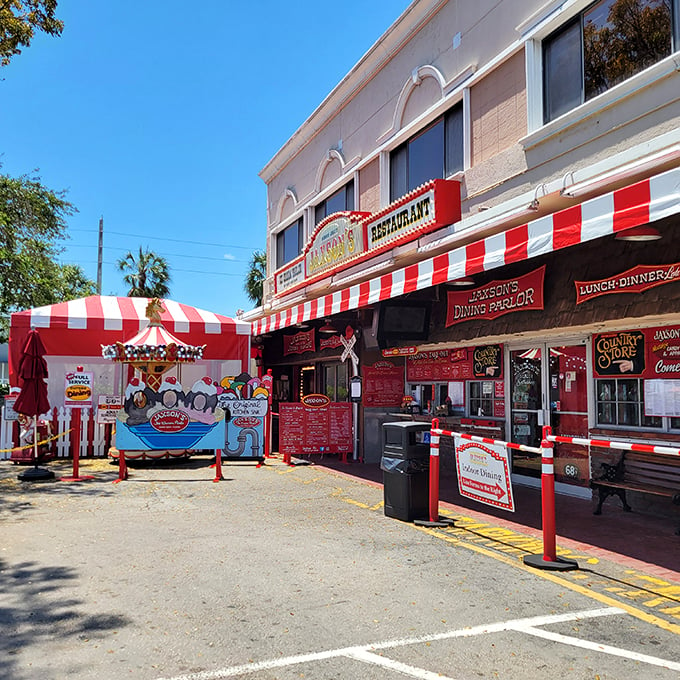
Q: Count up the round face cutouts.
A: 3